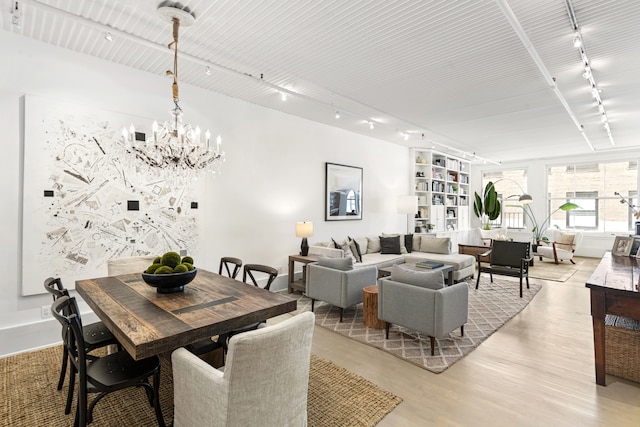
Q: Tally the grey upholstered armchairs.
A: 2